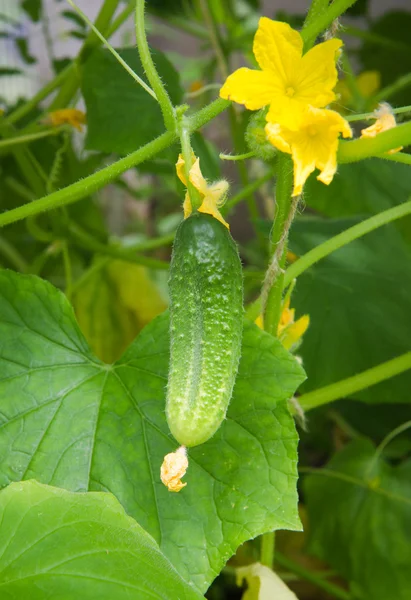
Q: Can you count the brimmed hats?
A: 0